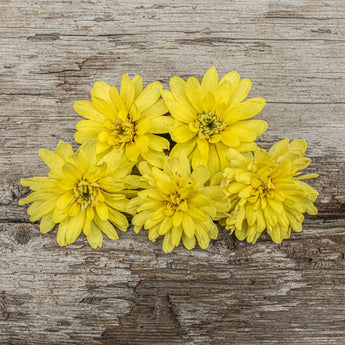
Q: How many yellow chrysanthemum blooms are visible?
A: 5